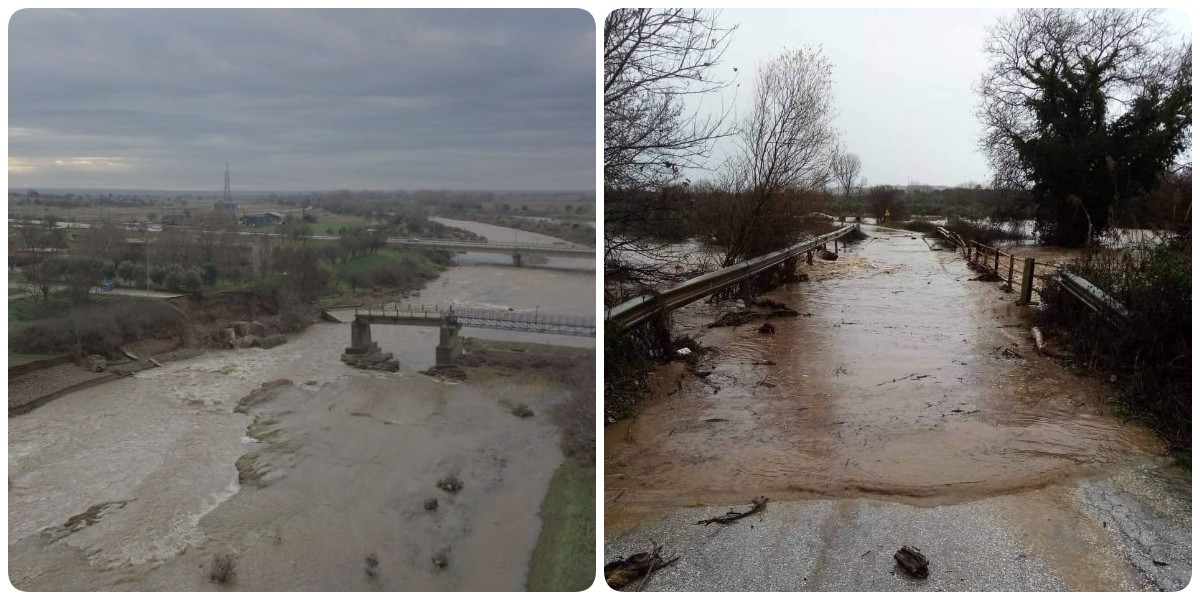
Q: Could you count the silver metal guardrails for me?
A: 2